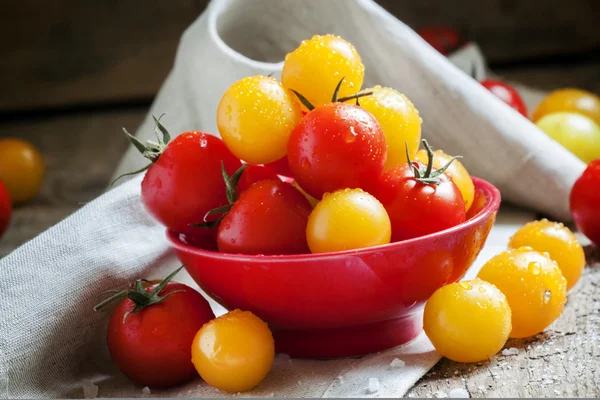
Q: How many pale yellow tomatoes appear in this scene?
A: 1